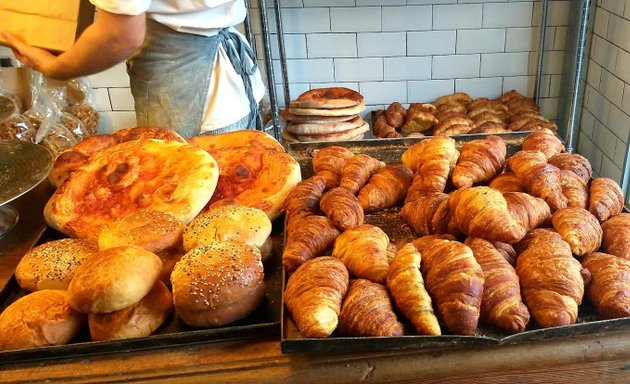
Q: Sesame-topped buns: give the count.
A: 4